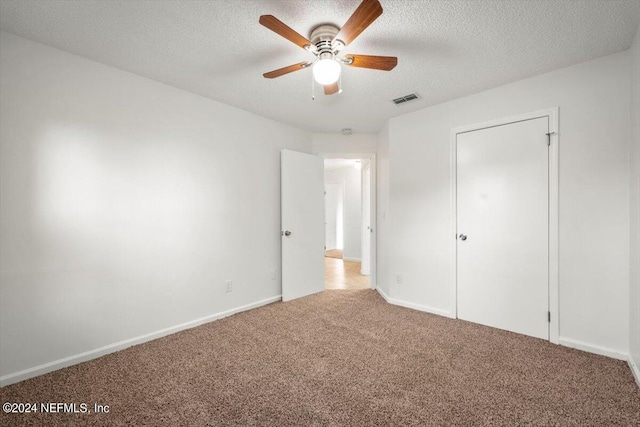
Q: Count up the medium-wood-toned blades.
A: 5